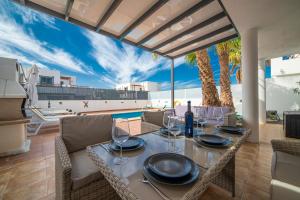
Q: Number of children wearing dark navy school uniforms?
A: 0